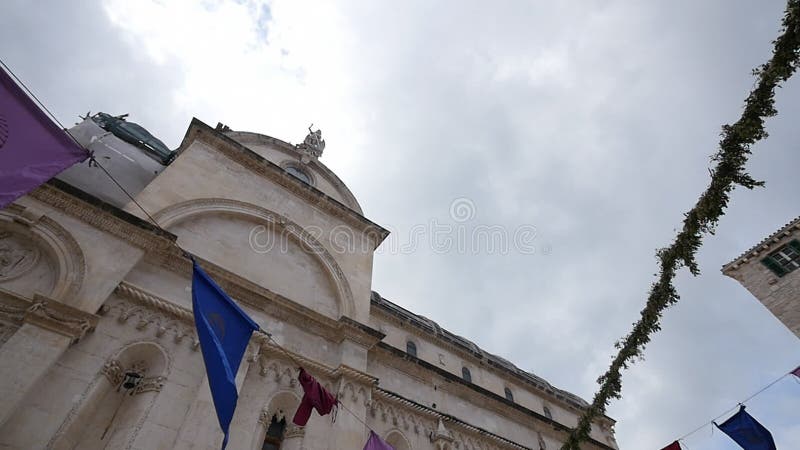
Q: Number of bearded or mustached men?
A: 0